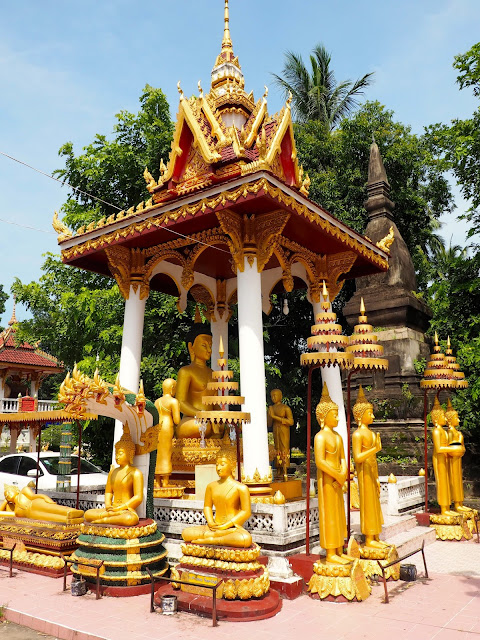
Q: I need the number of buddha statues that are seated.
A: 3